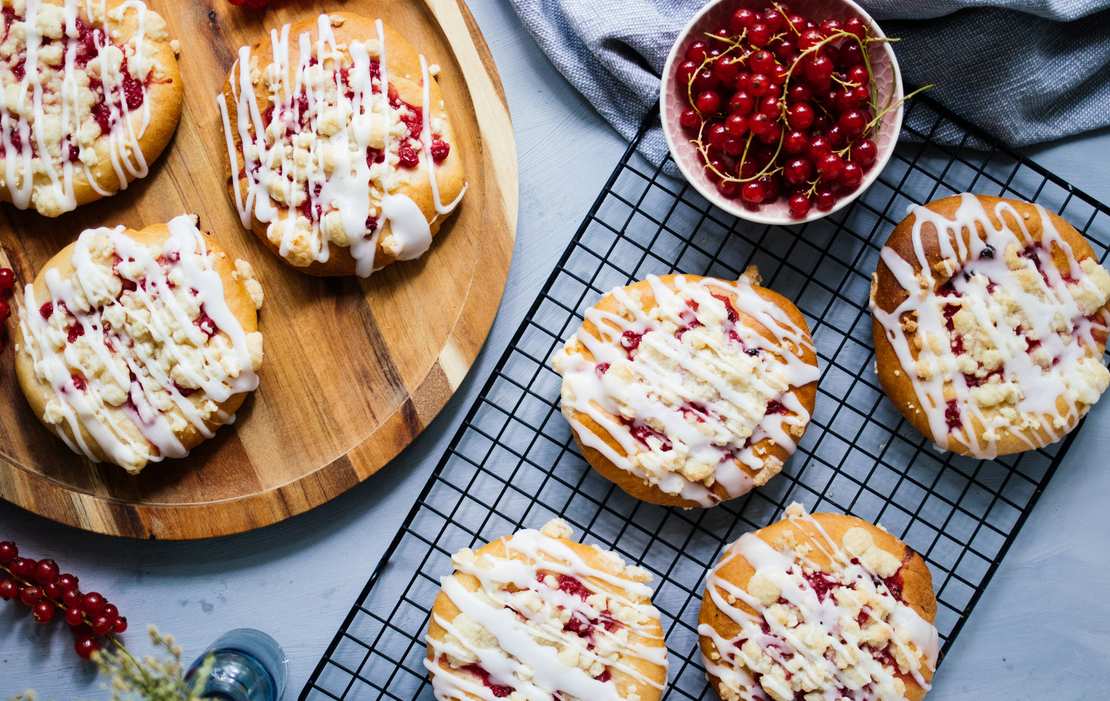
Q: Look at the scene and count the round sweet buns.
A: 7